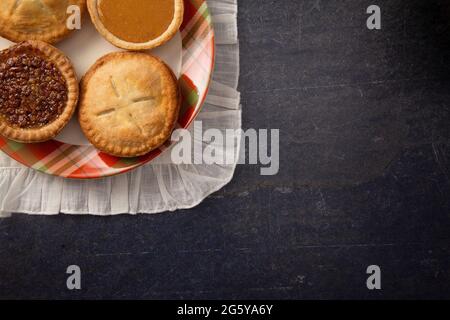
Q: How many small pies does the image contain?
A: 4